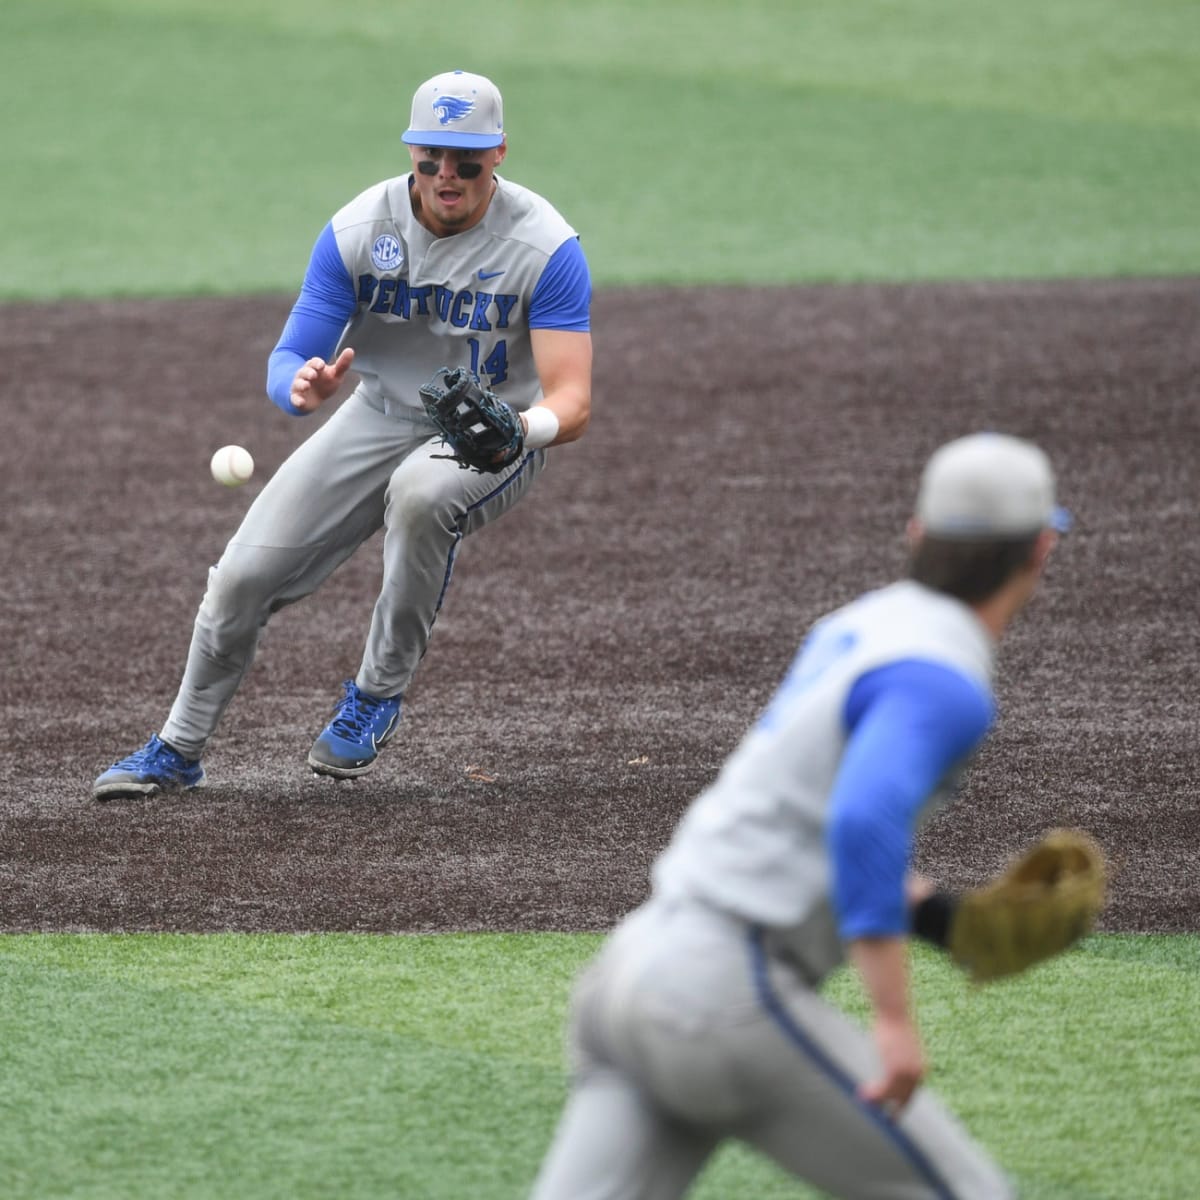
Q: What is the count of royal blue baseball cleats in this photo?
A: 2